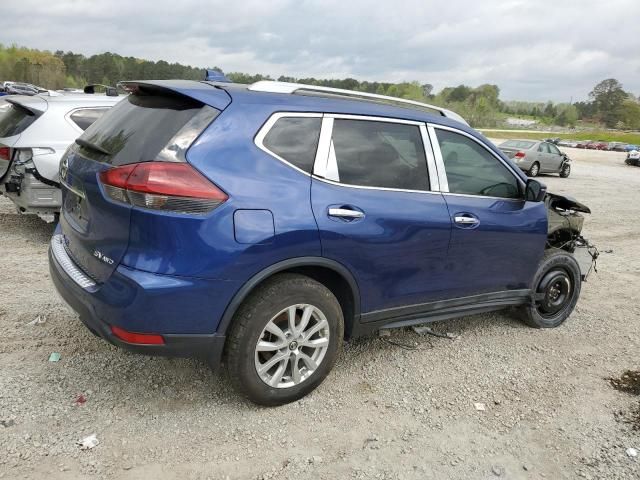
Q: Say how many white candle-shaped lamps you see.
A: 0